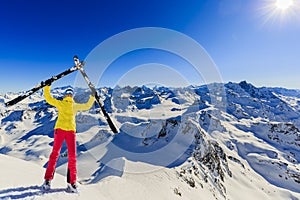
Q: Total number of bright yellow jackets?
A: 1